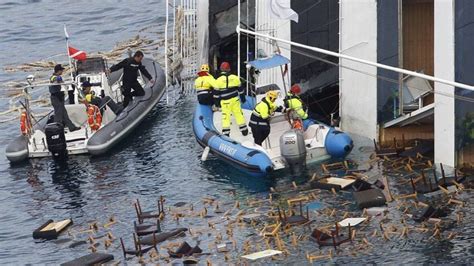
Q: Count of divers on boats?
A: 7